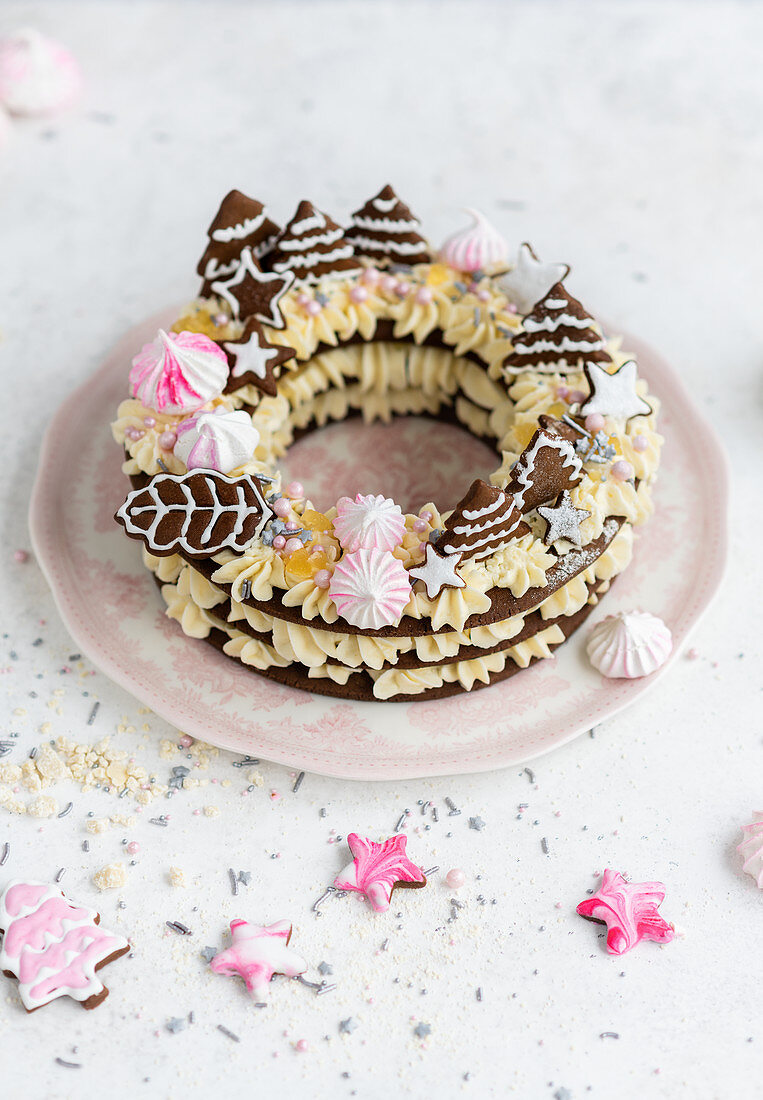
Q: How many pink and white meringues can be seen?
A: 8